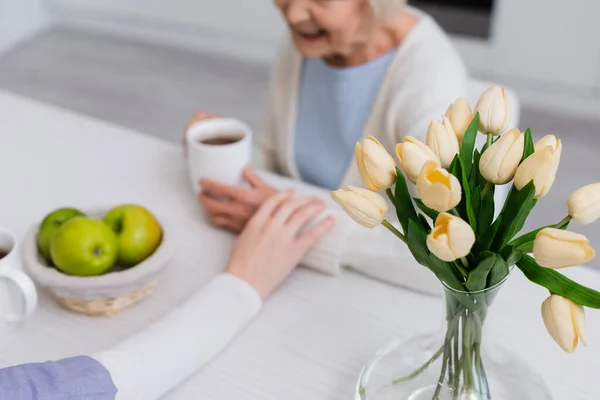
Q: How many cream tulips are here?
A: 13